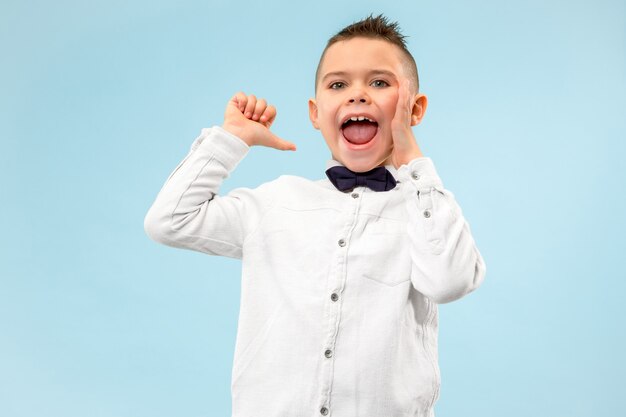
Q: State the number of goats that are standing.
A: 0